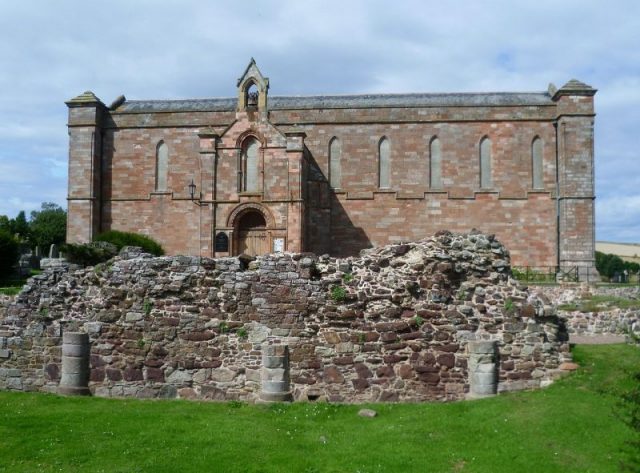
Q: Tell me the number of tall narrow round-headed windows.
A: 7